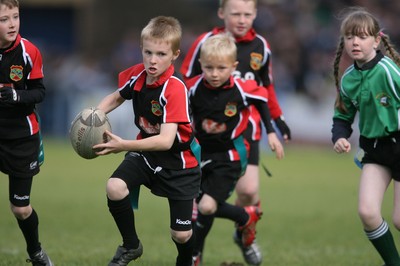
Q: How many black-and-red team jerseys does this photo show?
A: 4